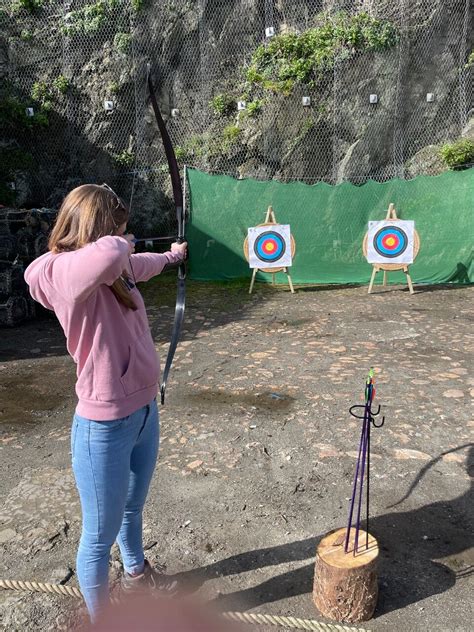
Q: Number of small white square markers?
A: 8